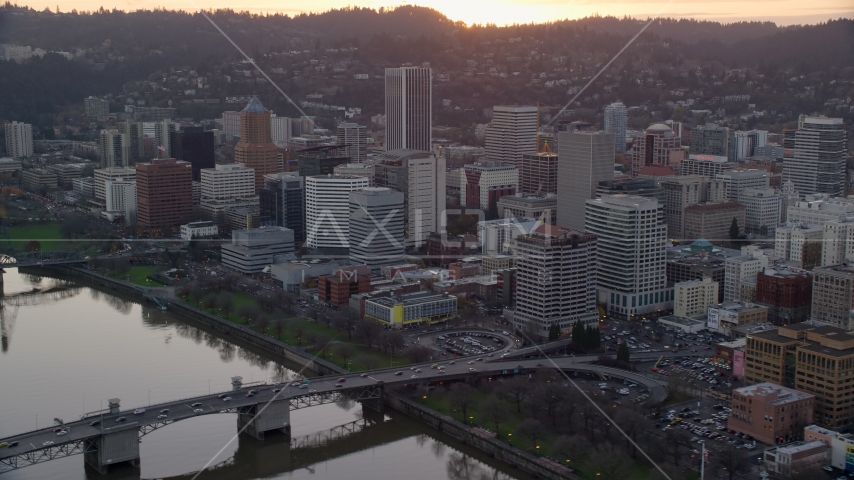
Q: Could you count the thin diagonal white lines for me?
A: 4